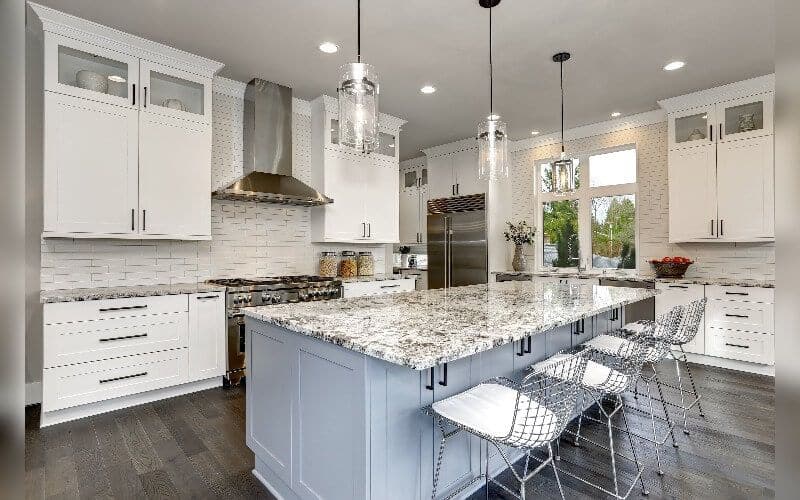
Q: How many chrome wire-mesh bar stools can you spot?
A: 4